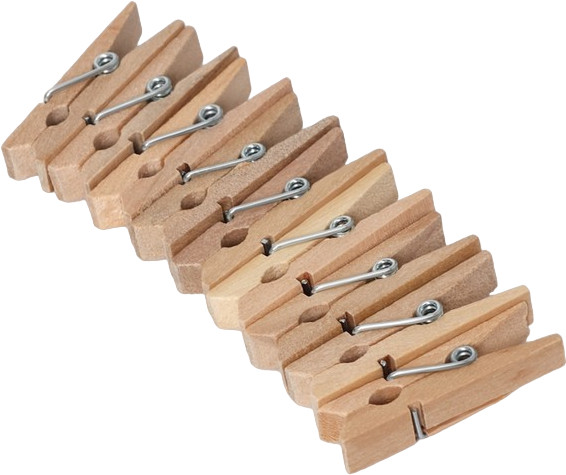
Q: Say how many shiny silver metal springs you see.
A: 9